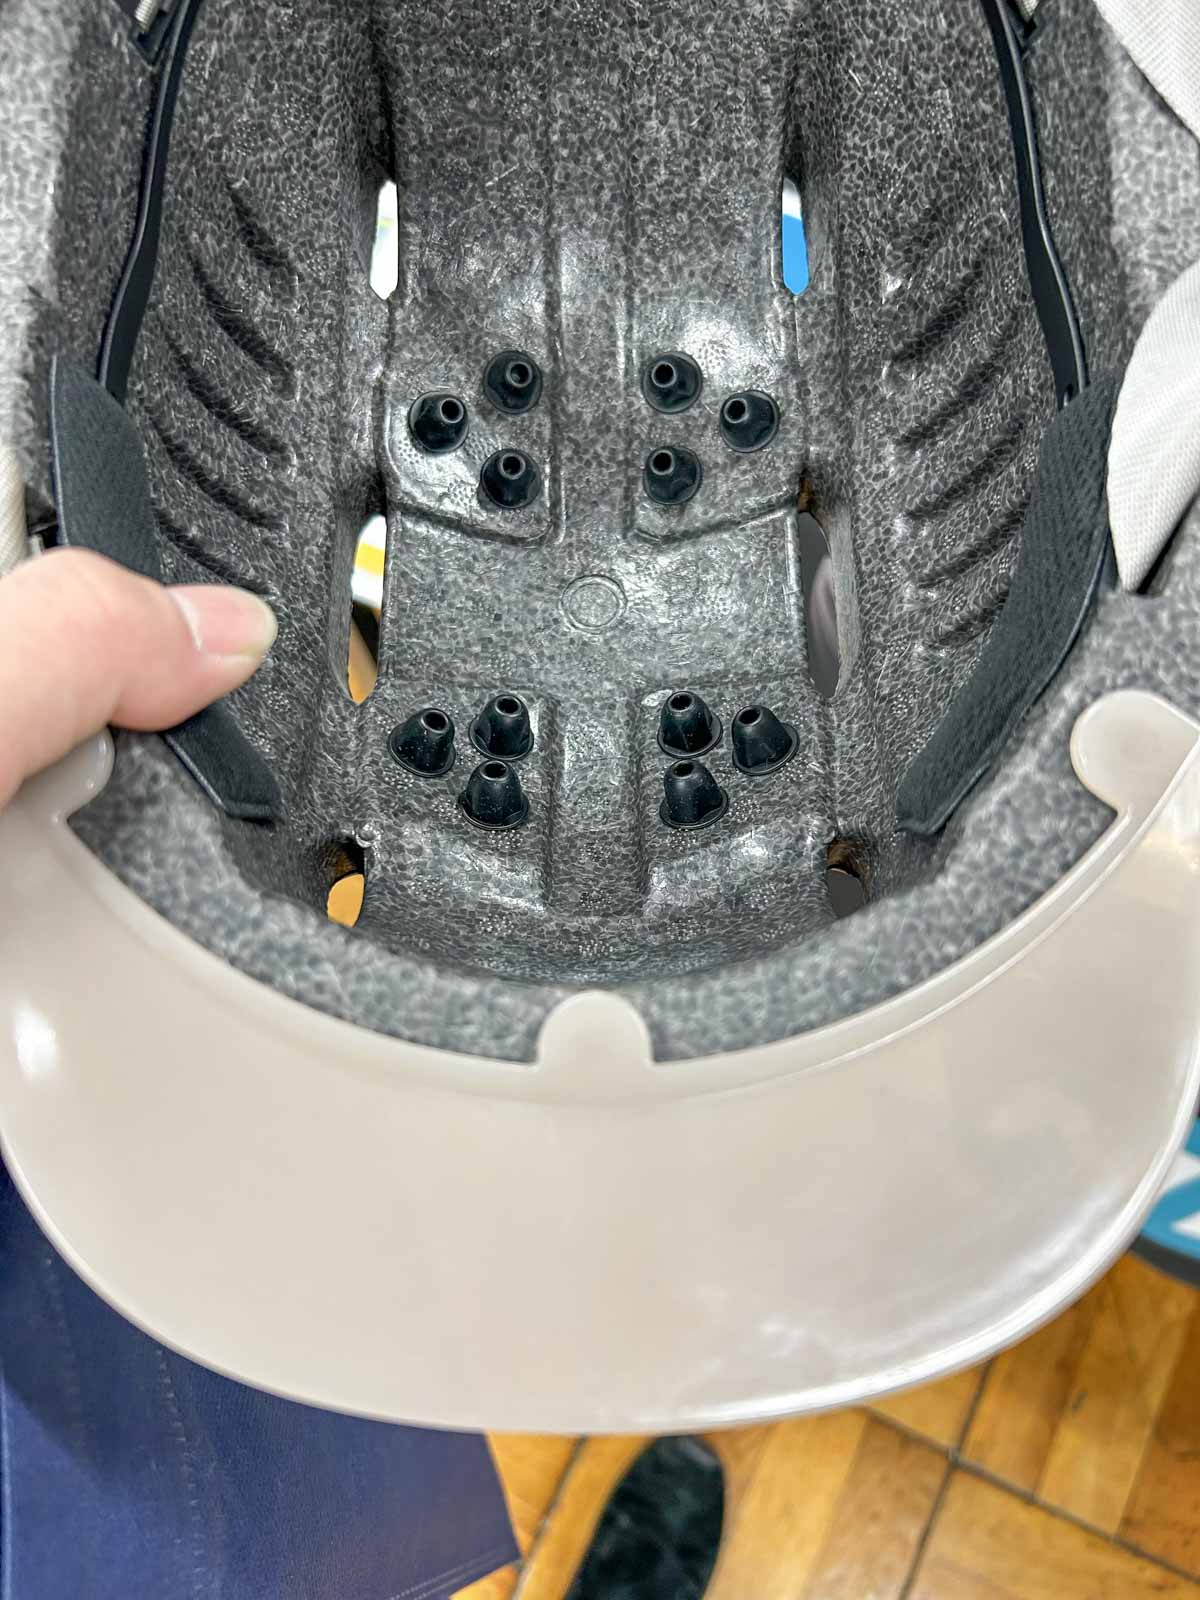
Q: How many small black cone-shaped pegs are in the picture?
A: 12